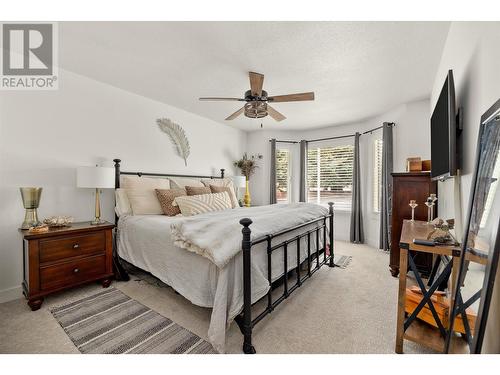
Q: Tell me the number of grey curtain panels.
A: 4